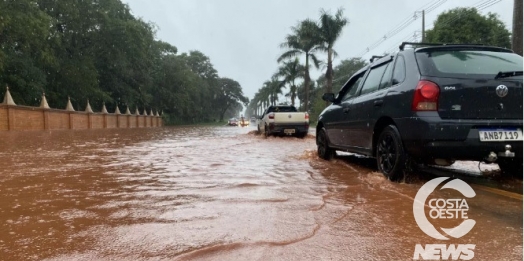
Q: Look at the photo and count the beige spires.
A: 12